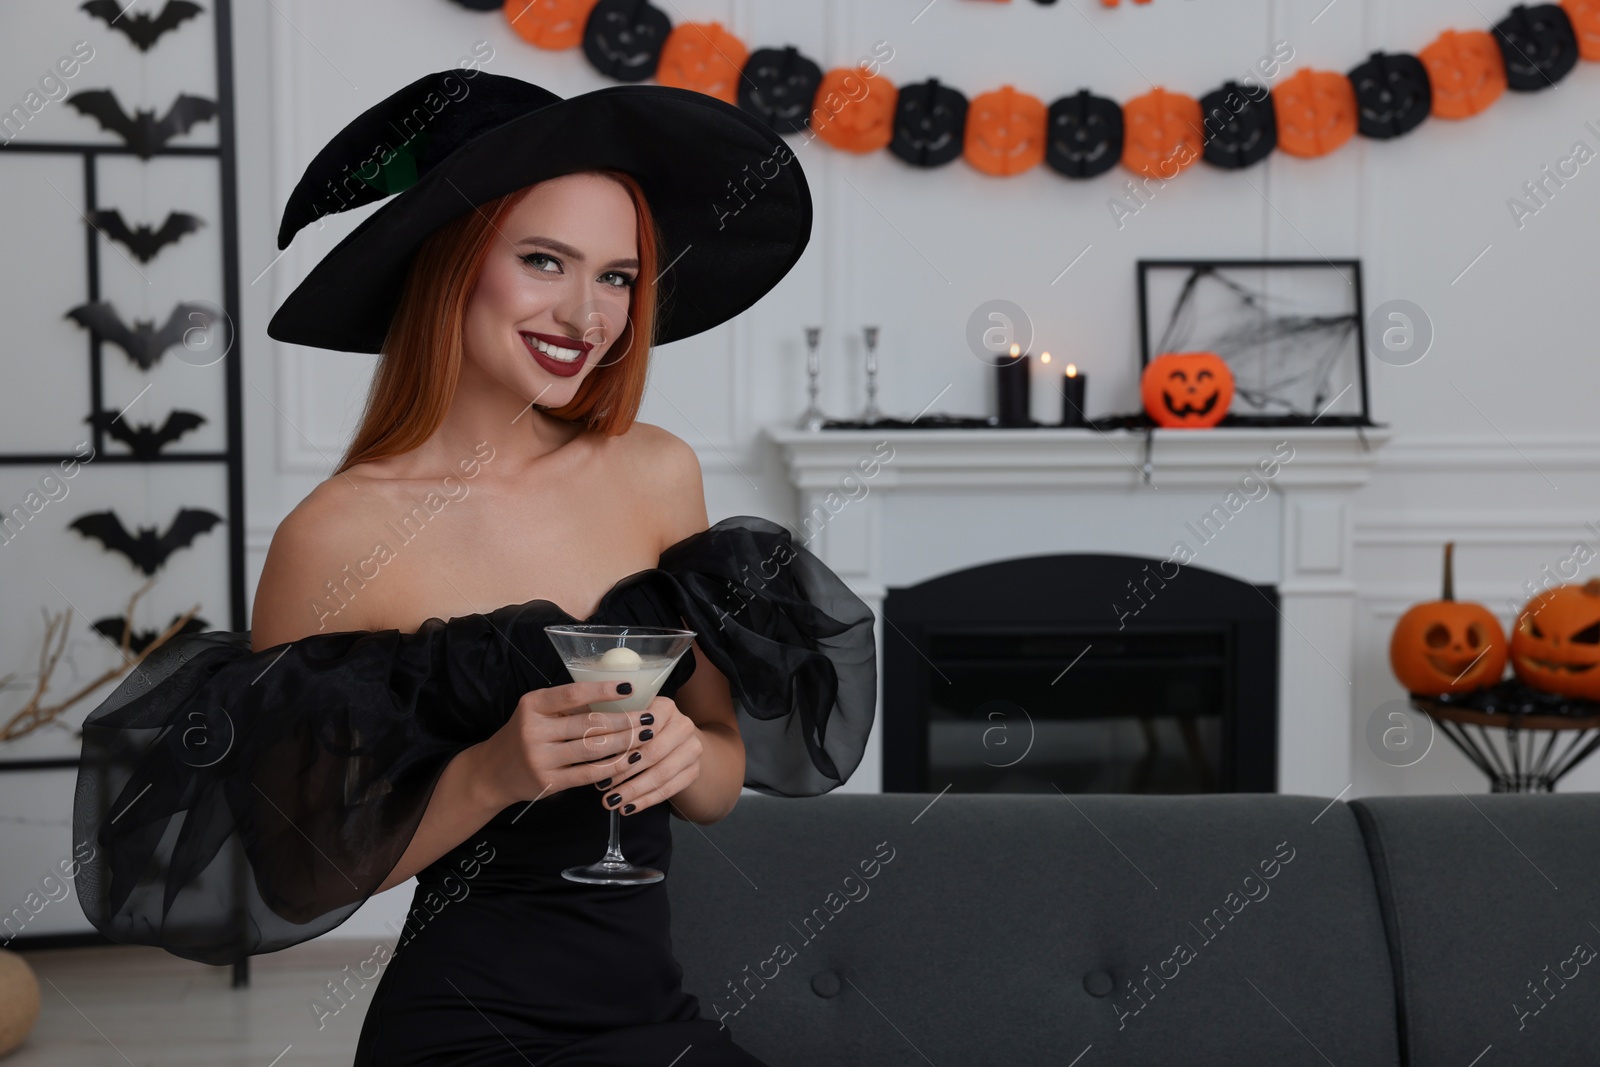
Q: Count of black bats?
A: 7